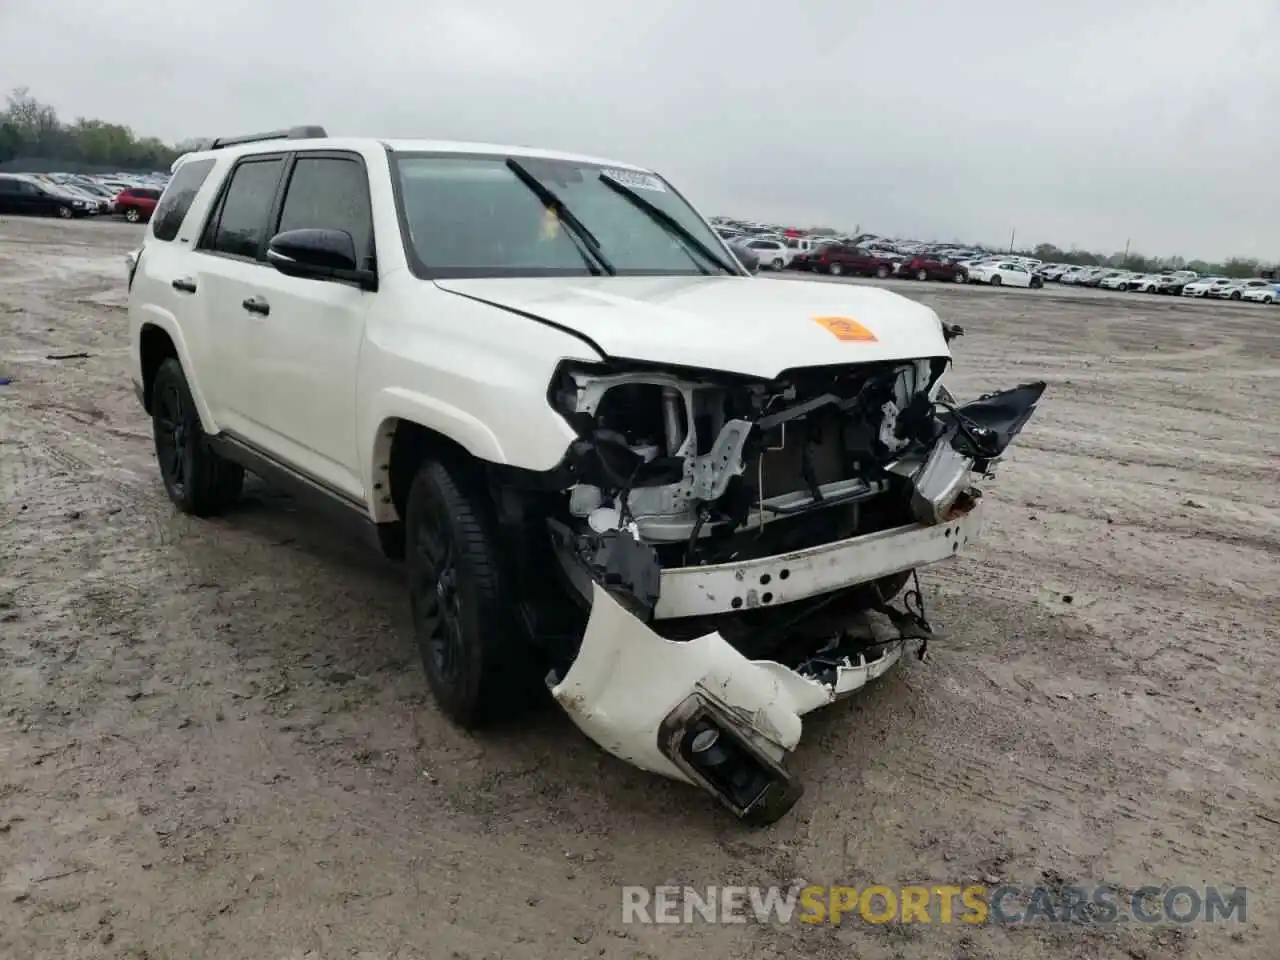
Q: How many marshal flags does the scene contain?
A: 0